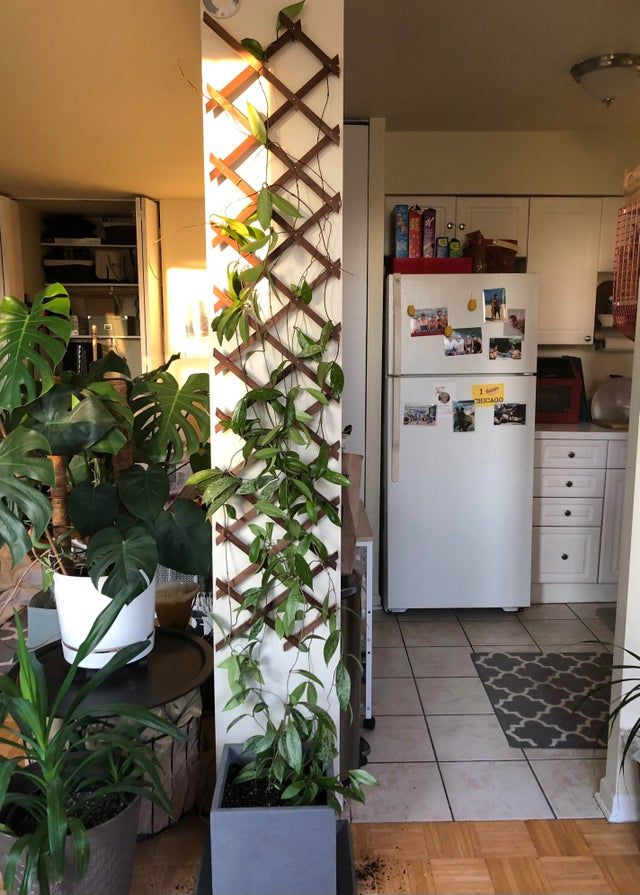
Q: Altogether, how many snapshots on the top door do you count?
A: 5